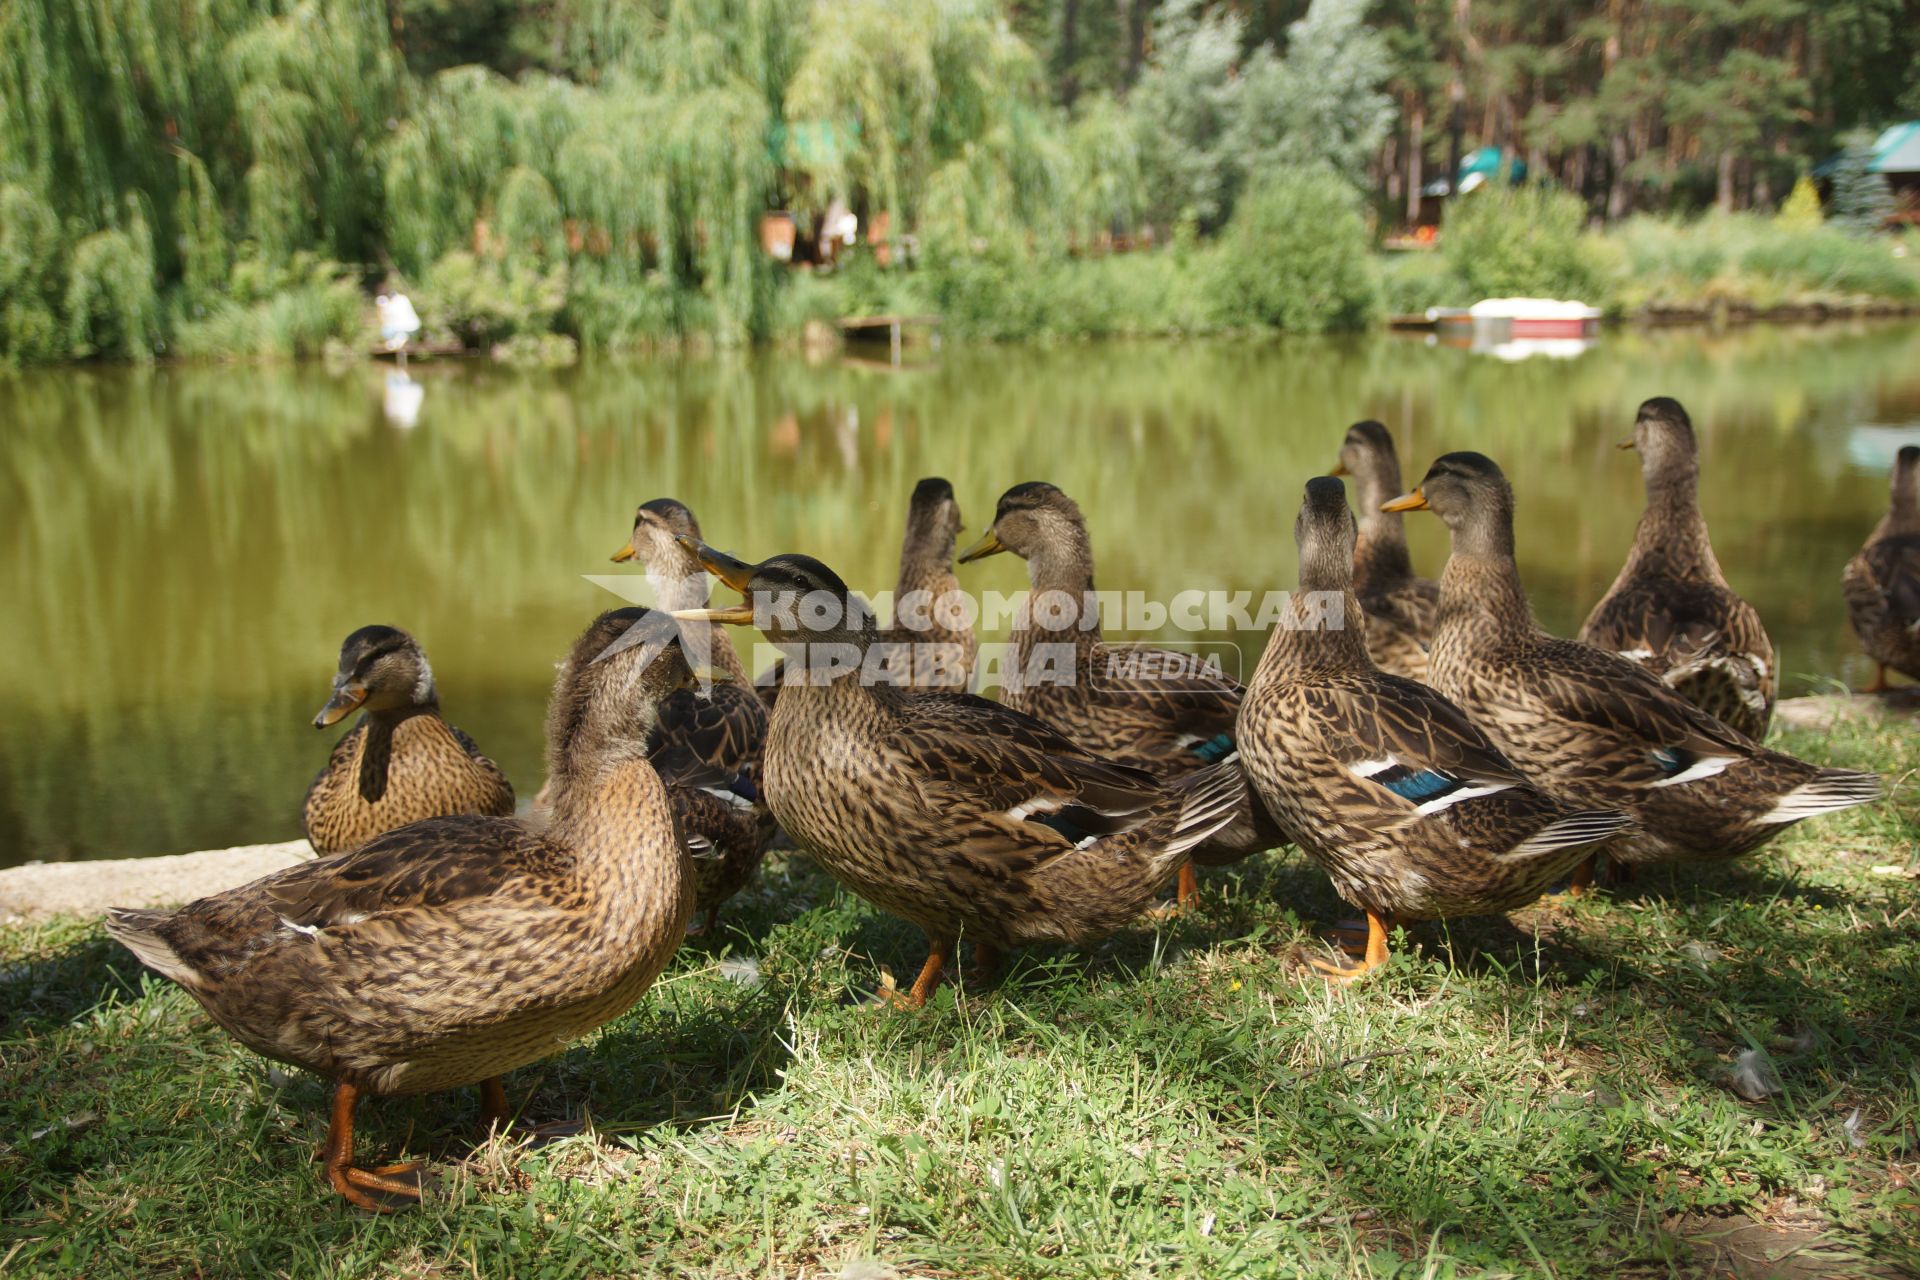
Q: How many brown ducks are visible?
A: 11